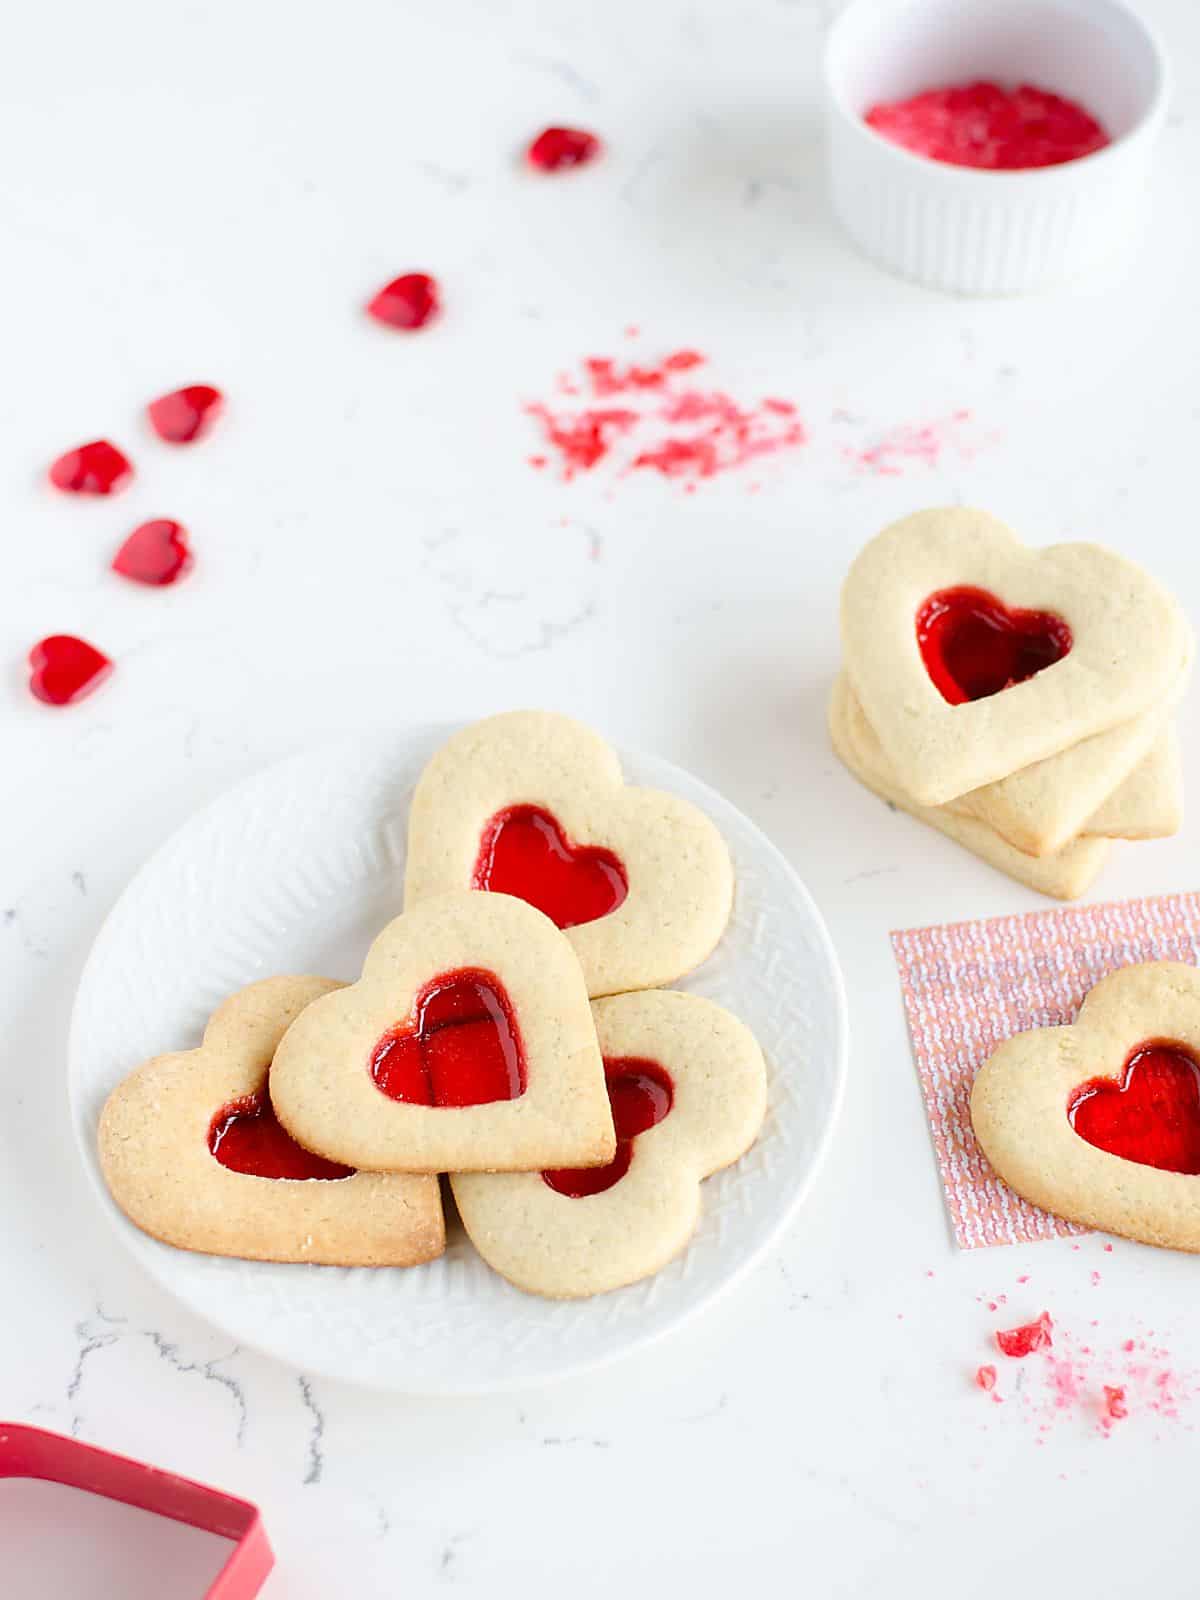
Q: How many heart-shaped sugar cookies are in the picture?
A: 9